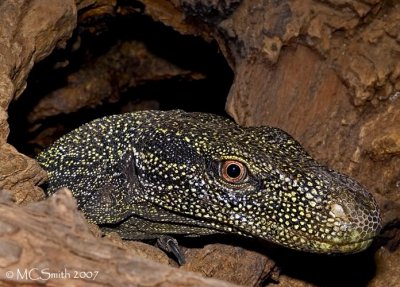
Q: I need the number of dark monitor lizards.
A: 1